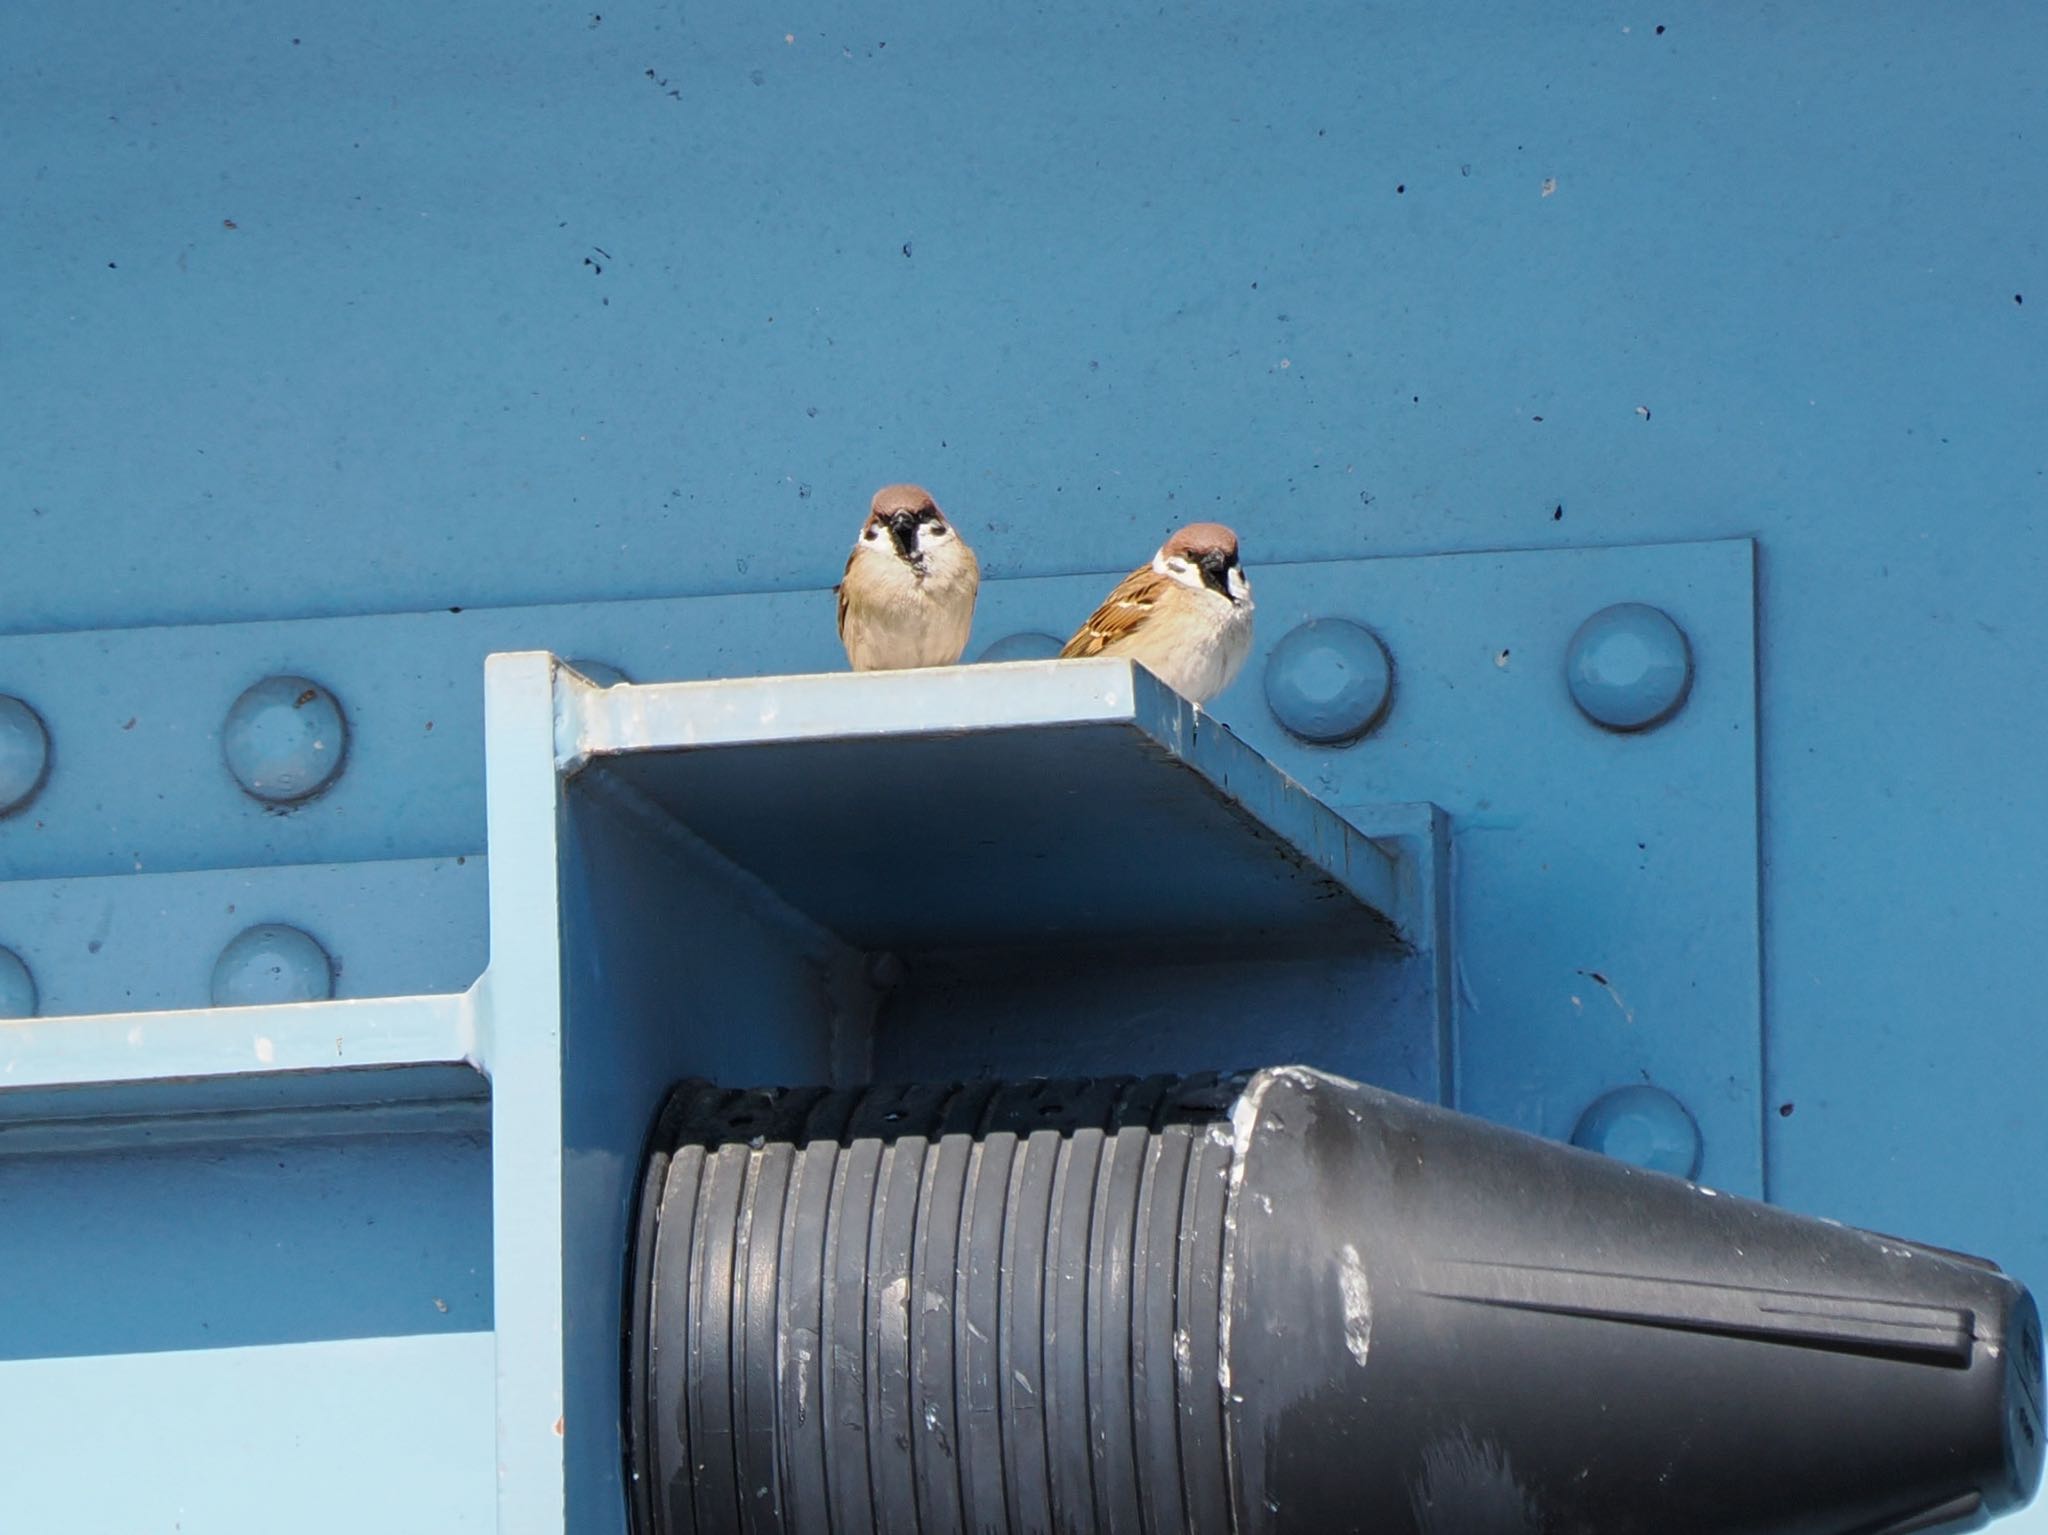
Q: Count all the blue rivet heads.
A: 9